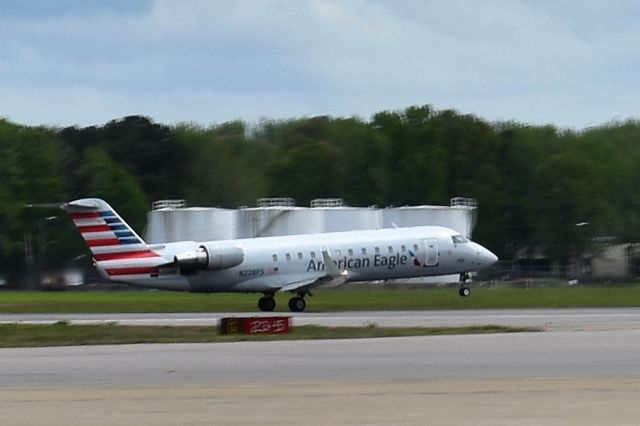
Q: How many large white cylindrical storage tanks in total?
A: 4